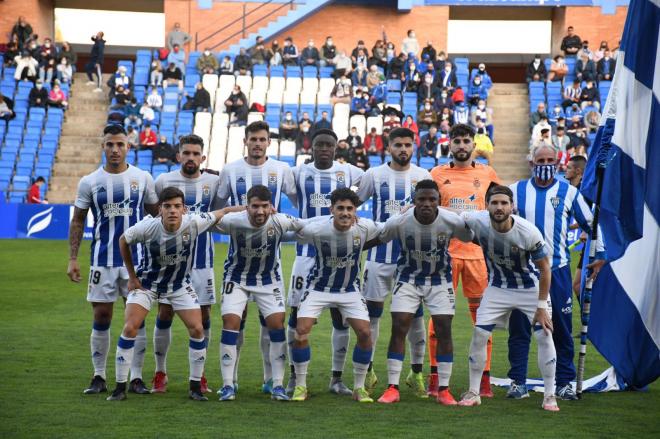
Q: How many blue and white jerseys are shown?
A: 11